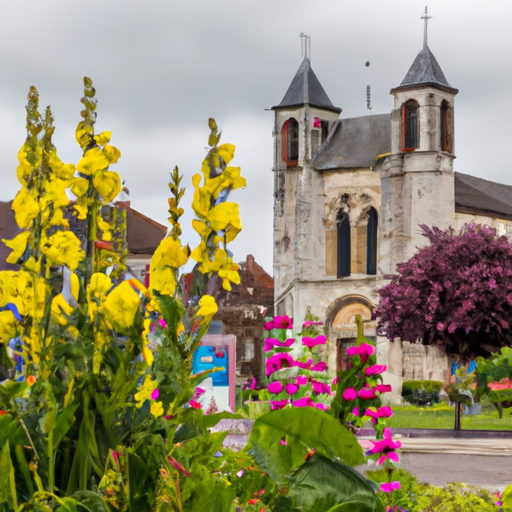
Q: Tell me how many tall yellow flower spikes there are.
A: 5